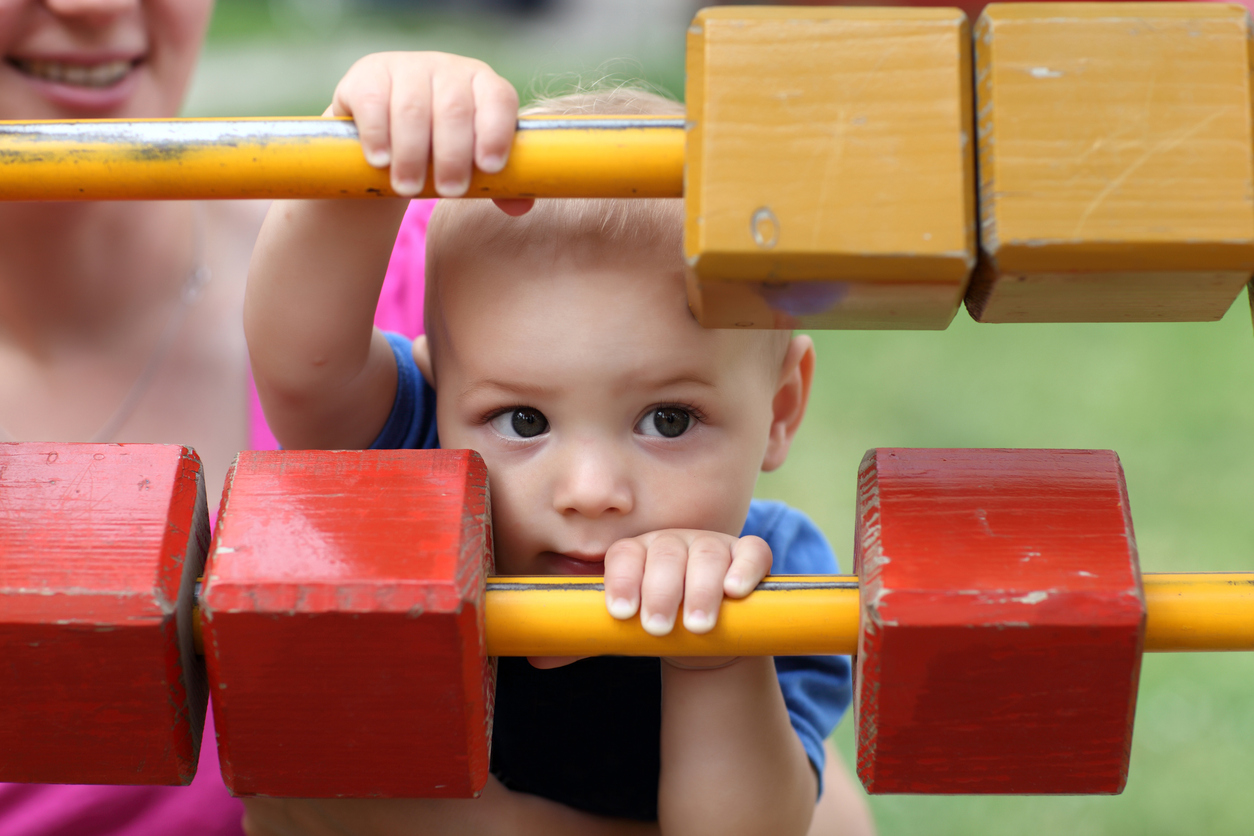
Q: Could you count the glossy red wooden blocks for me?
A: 3